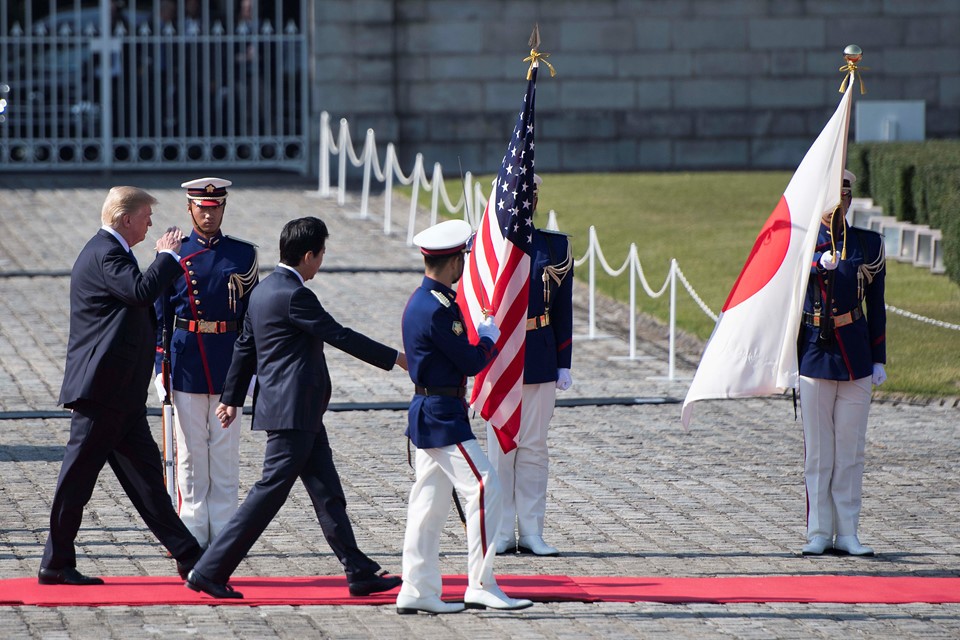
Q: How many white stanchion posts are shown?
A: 12